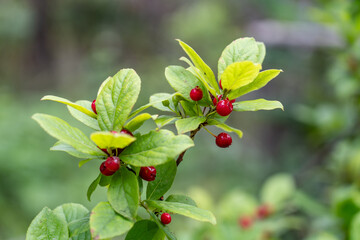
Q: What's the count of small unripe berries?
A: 1